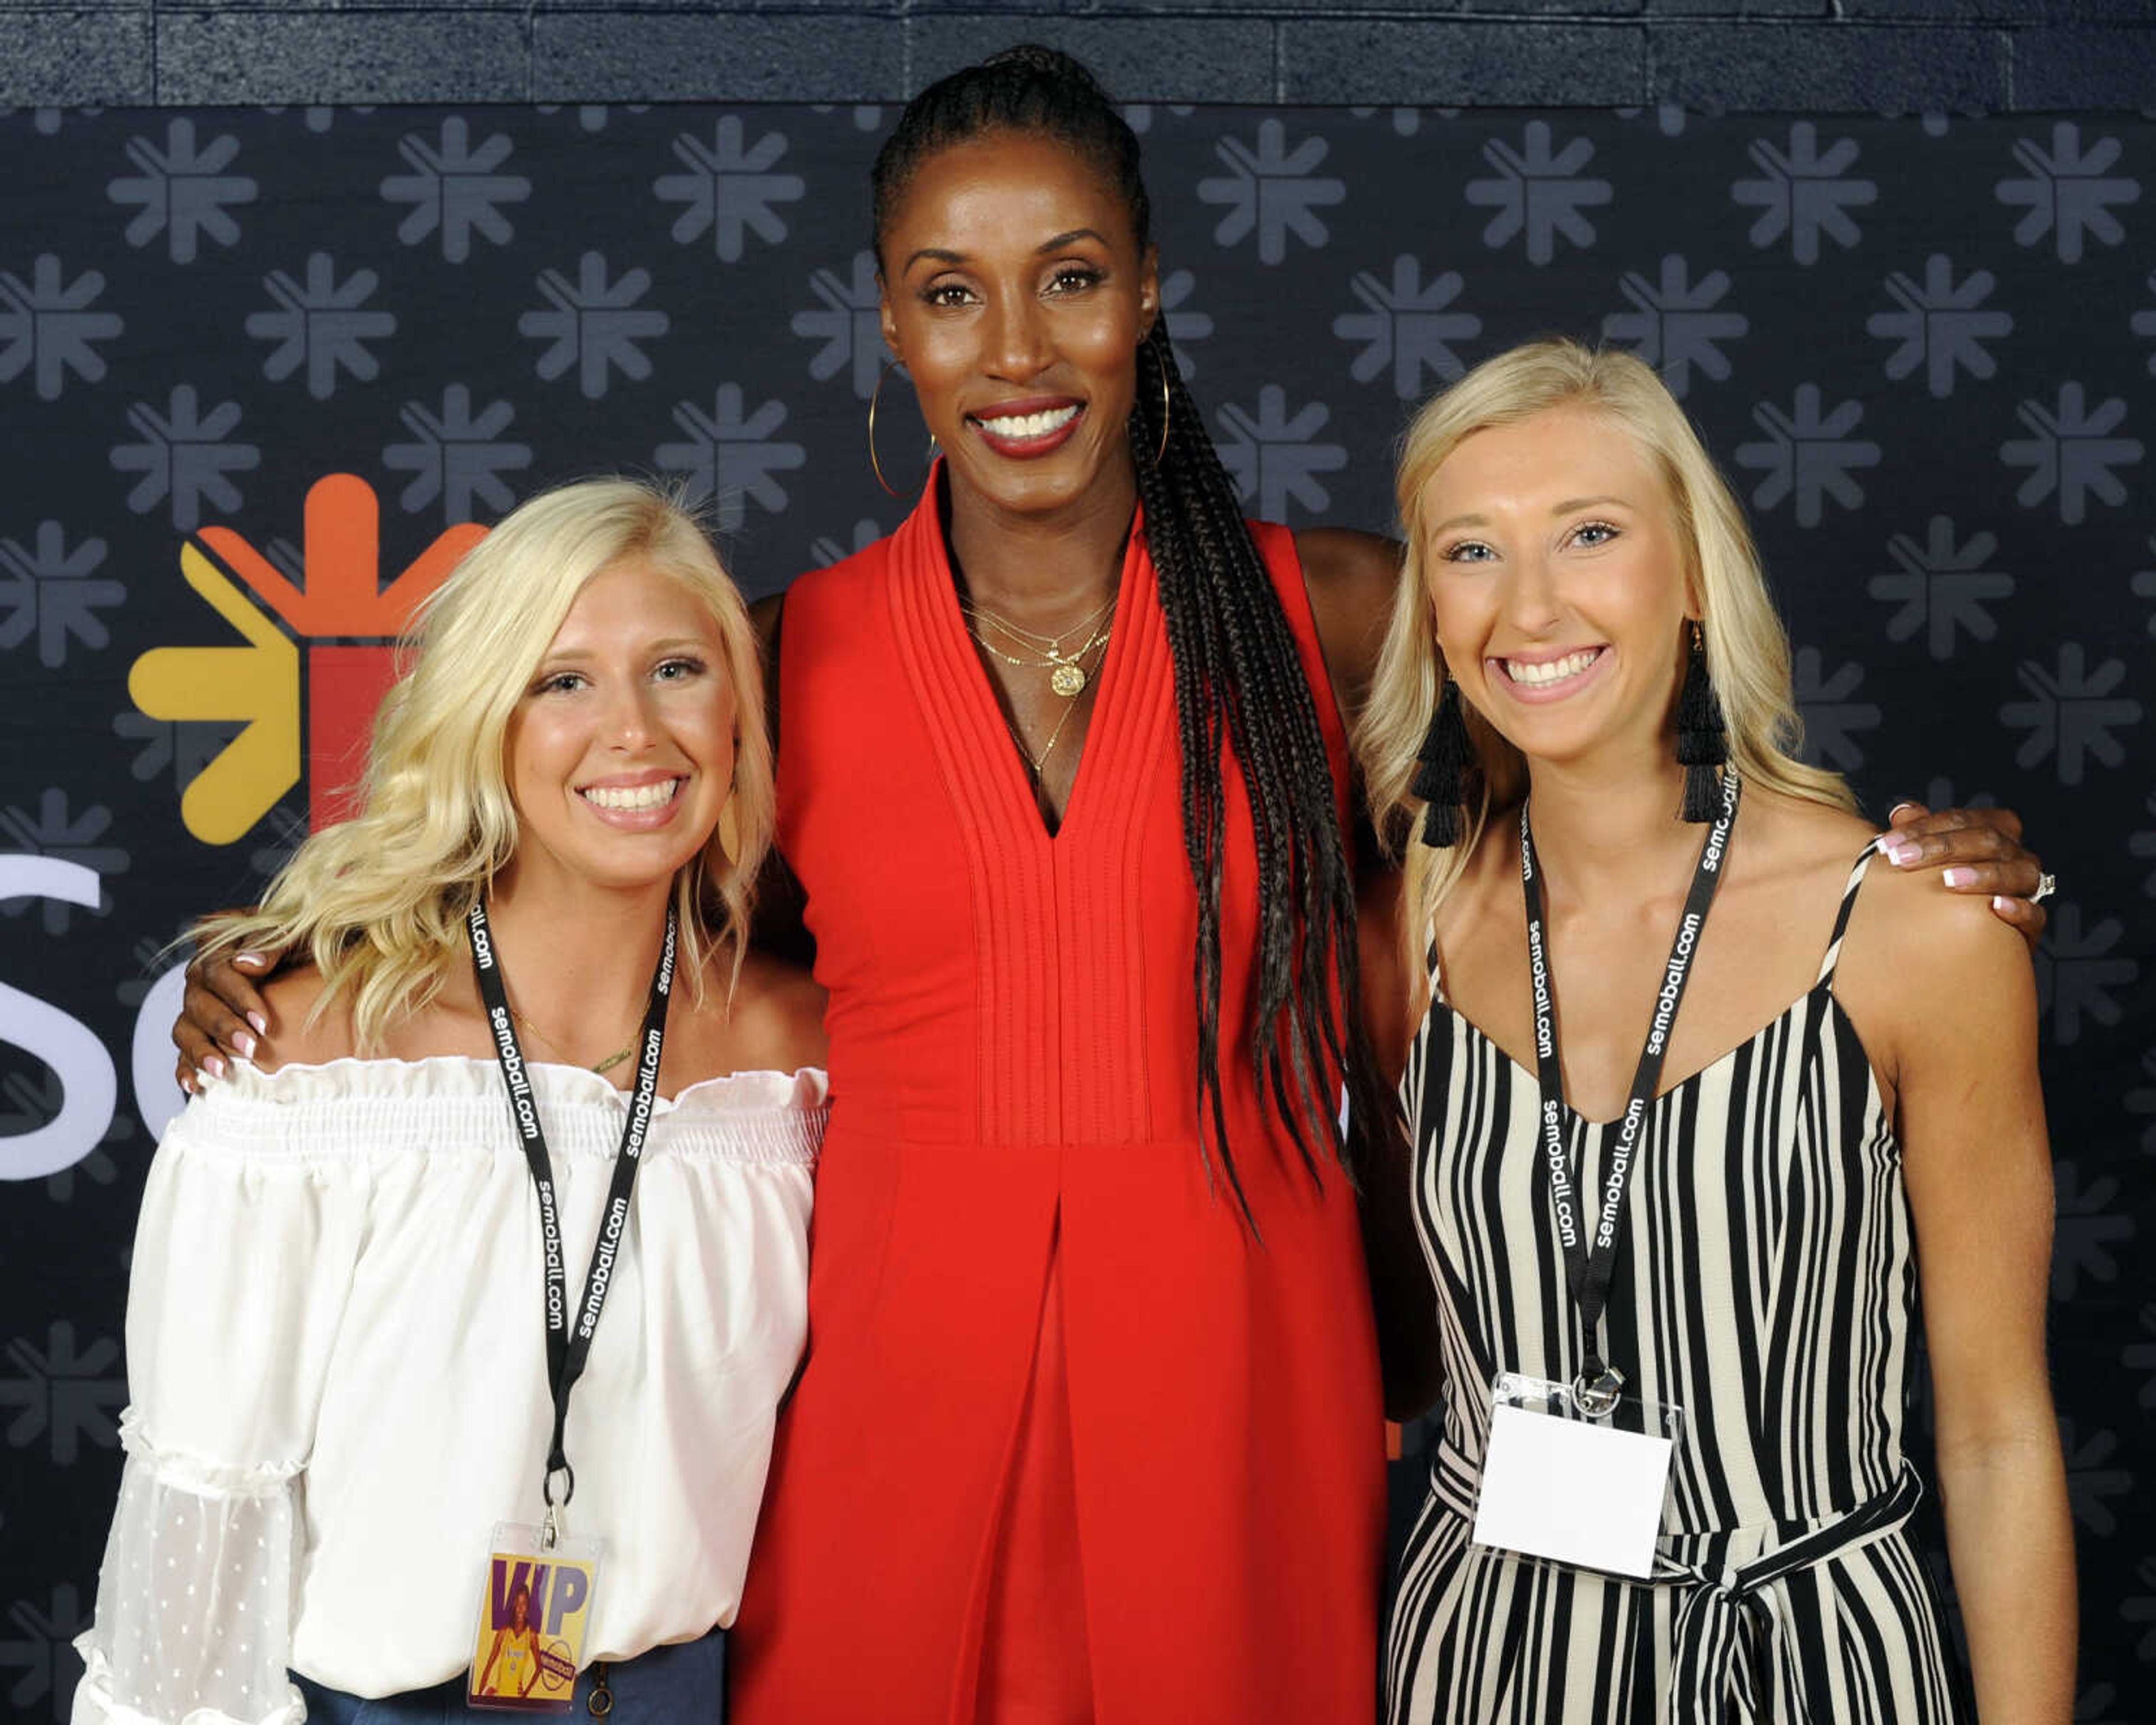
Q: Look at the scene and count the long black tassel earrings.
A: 2